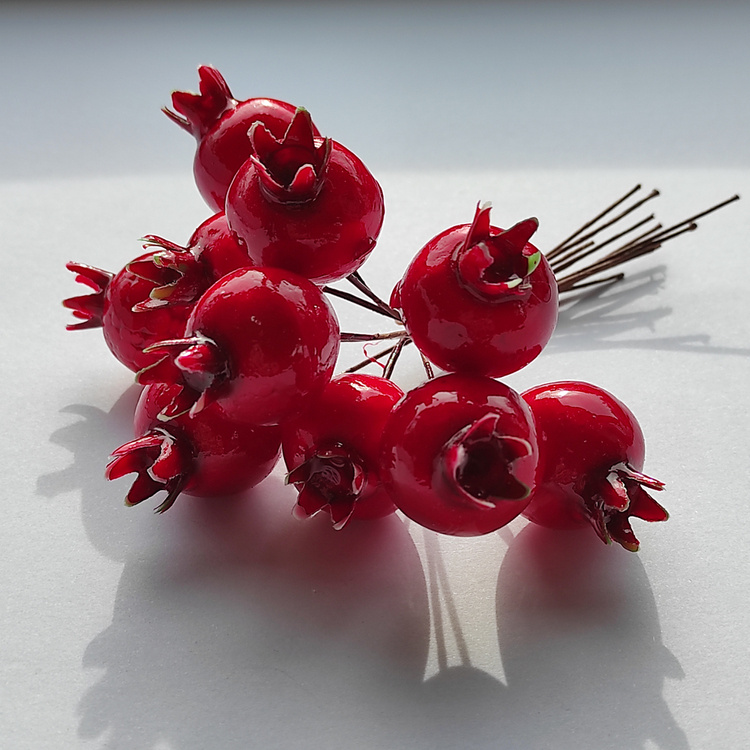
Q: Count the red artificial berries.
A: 10